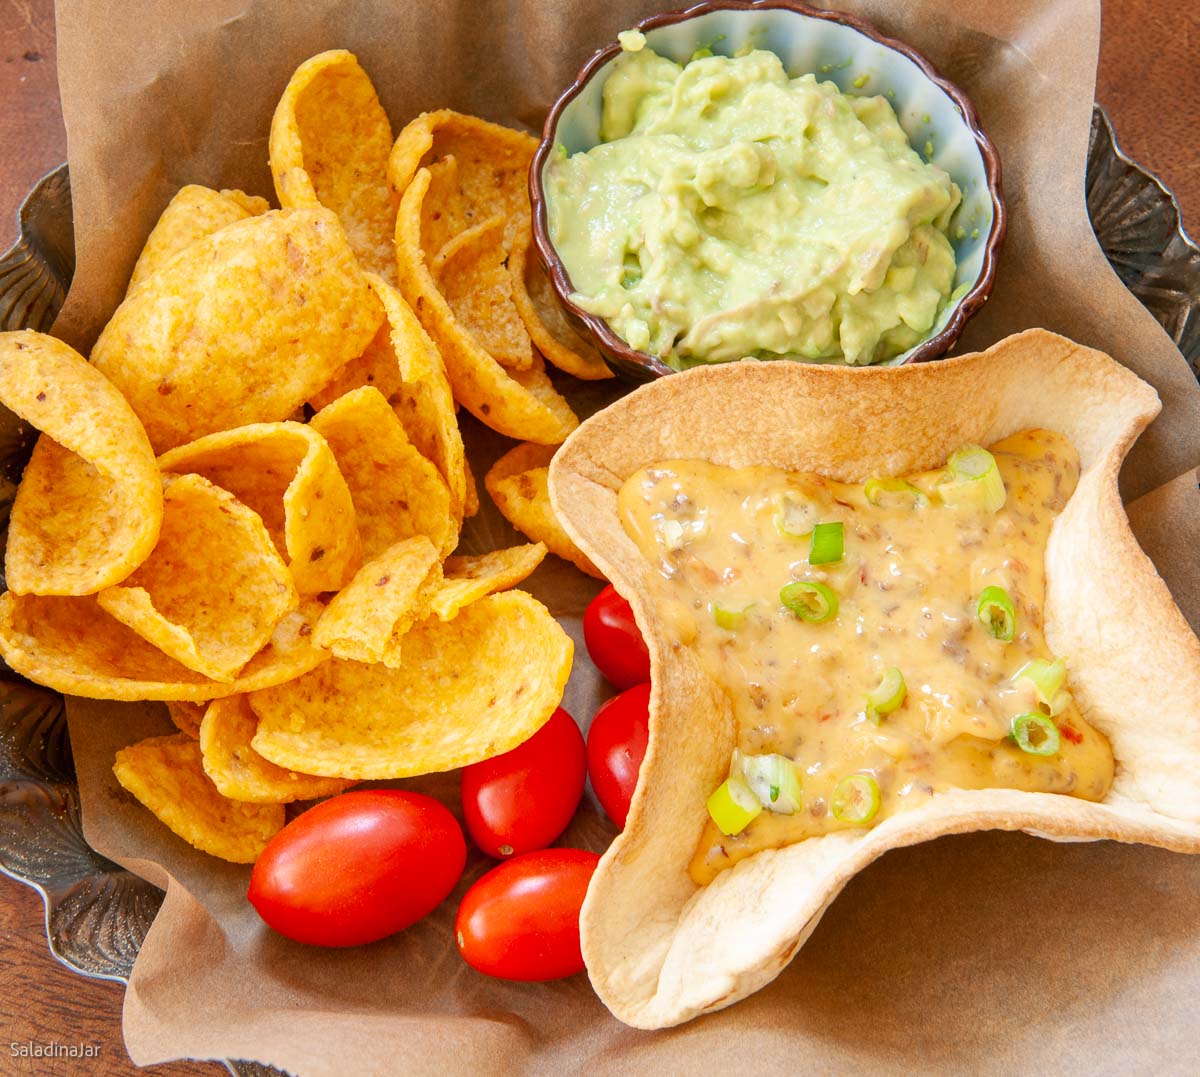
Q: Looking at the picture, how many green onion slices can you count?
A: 13